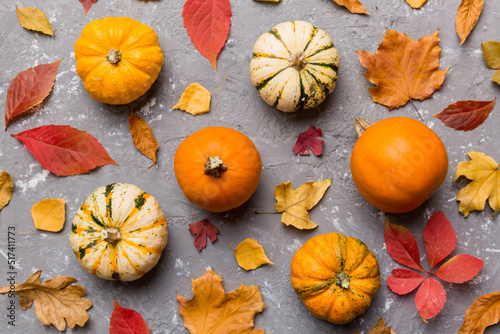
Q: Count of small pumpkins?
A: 6